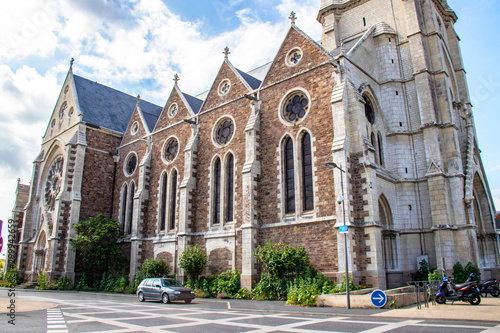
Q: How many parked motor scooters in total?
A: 2